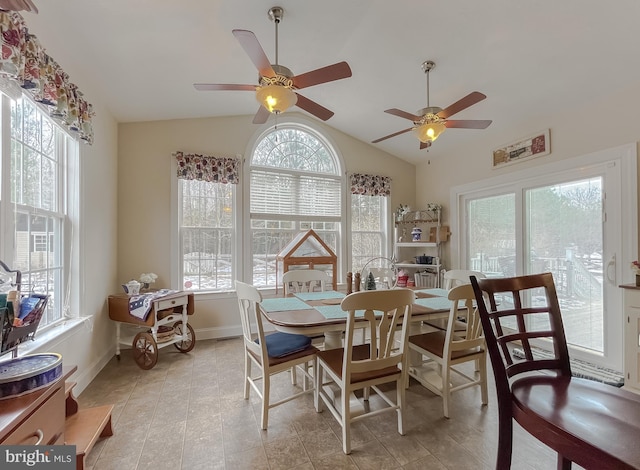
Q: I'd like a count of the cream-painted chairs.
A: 6